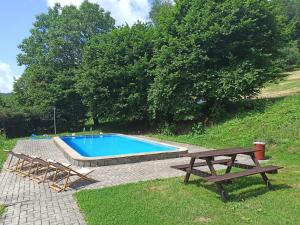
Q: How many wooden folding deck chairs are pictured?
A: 4